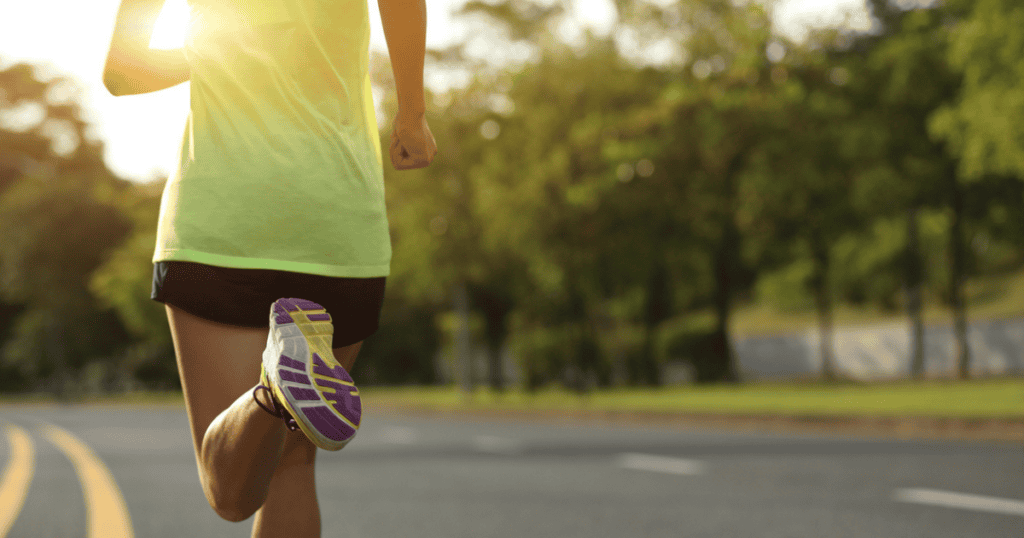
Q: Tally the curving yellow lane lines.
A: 2